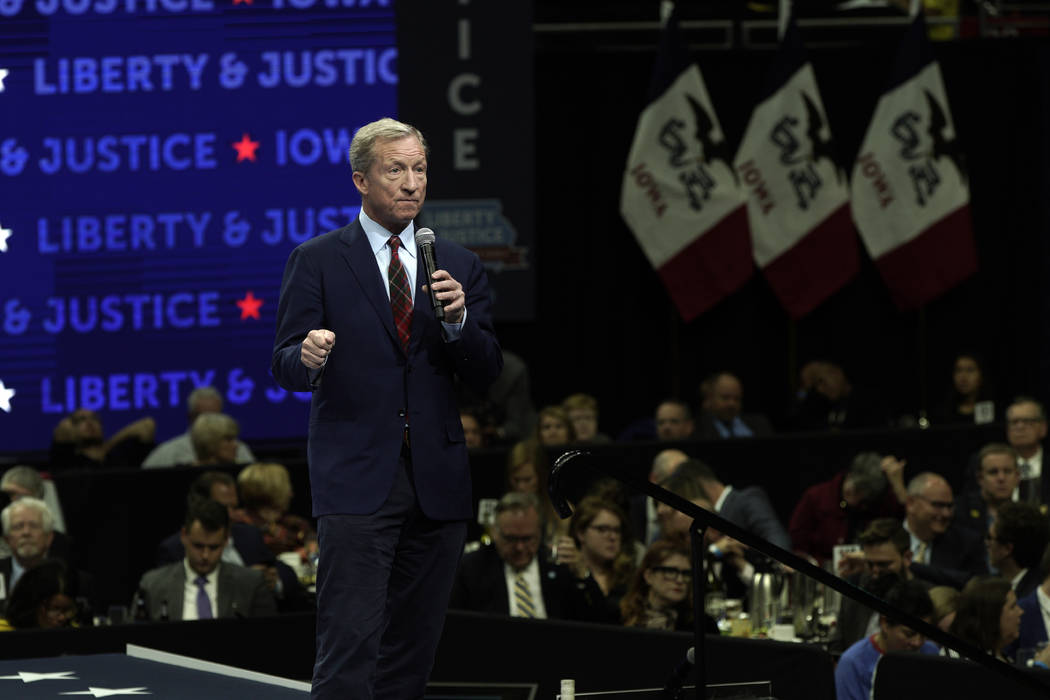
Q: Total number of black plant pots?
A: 0